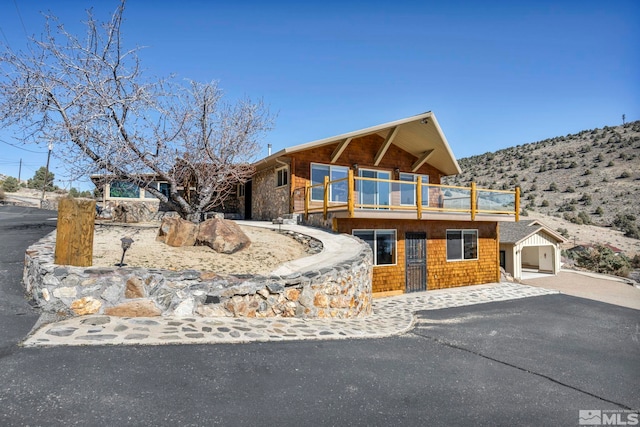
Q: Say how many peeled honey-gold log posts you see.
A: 6